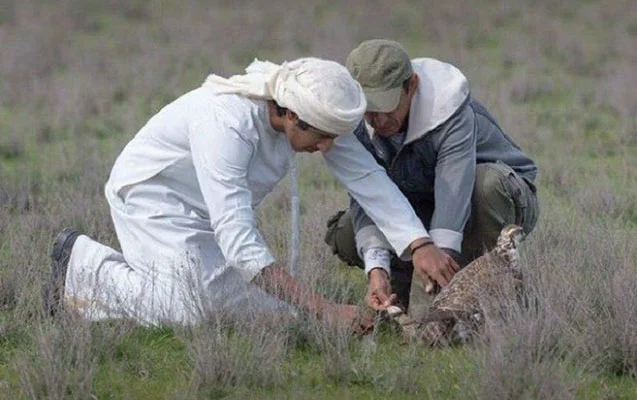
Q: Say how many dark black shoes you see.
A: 1